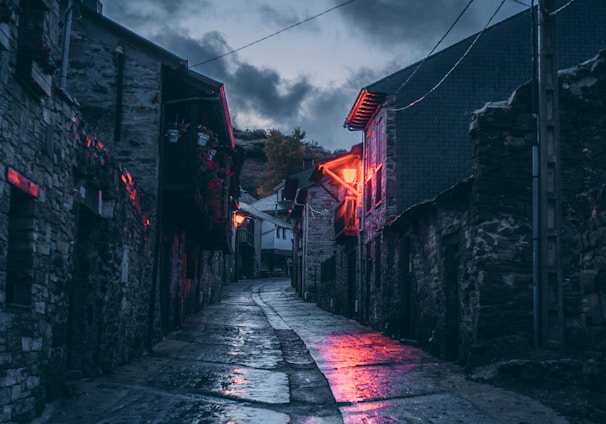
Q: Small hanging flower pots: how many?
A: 3